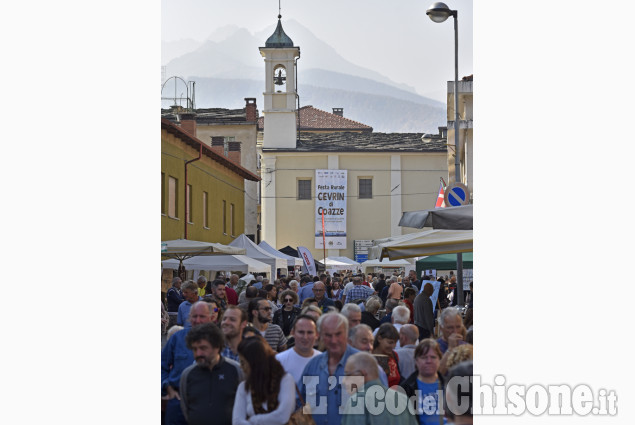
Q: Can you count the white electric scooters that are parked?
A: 0